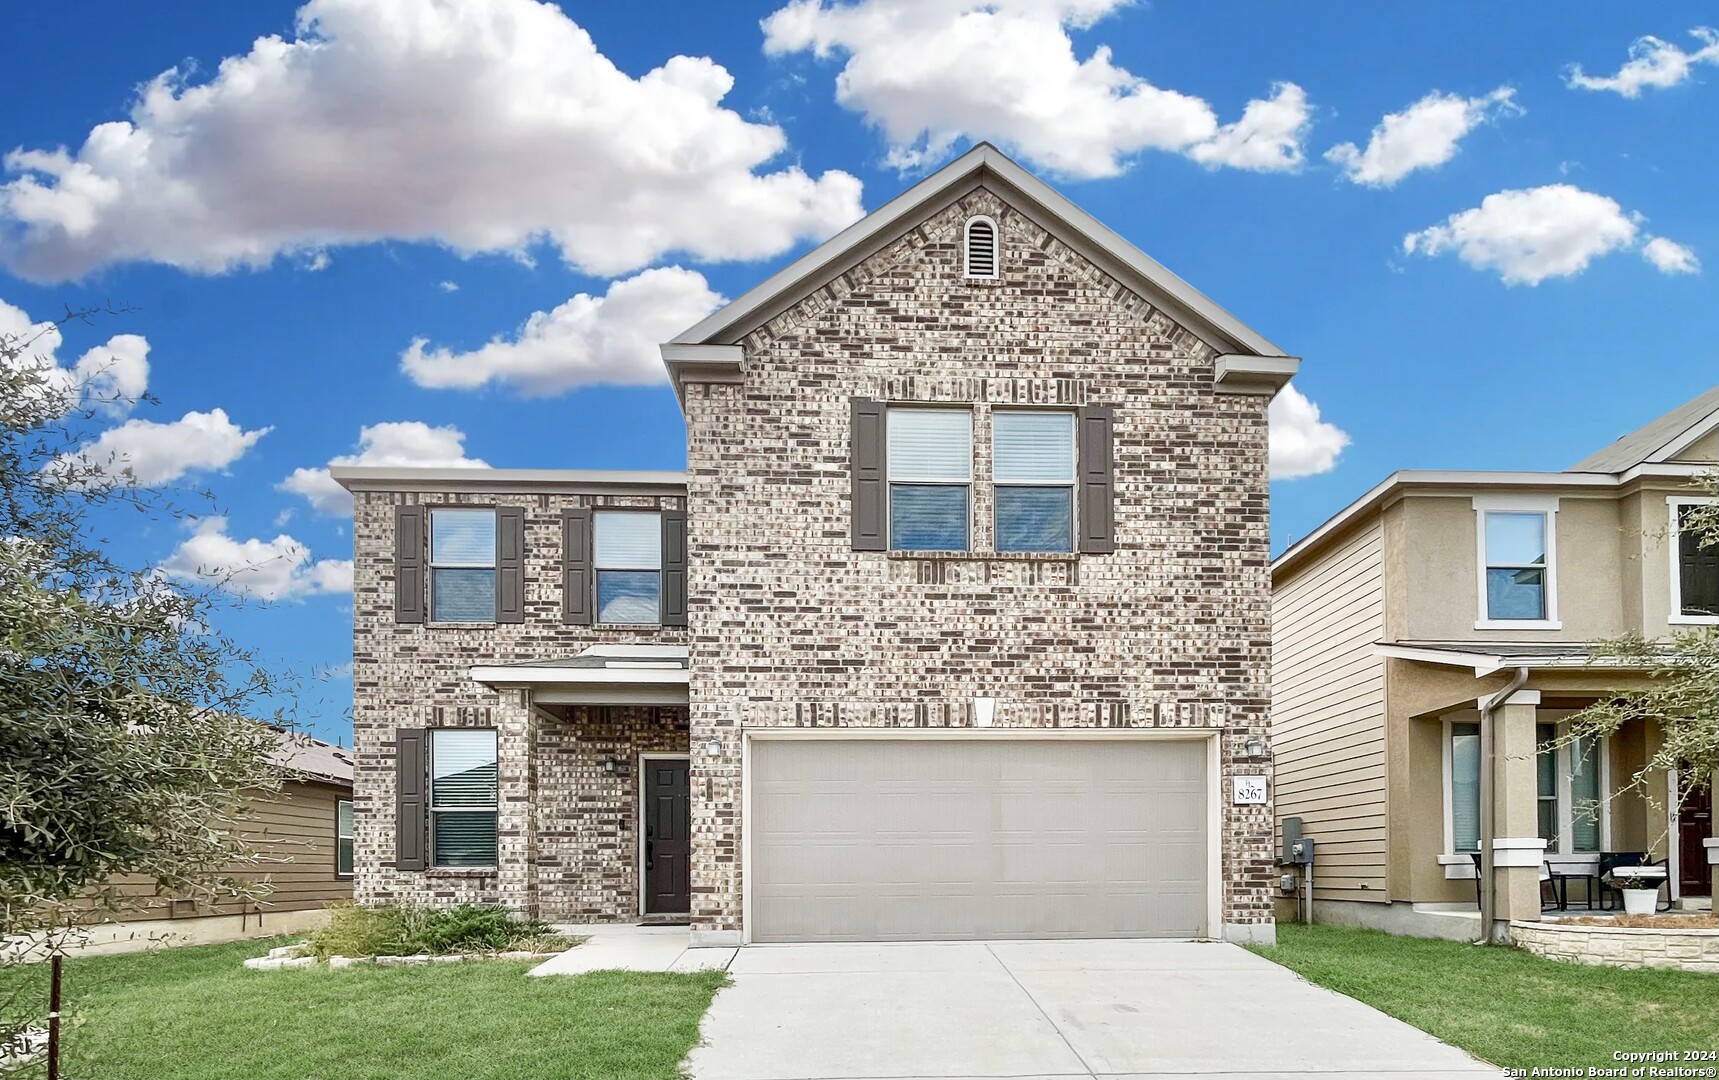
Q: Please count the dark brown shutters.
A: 7